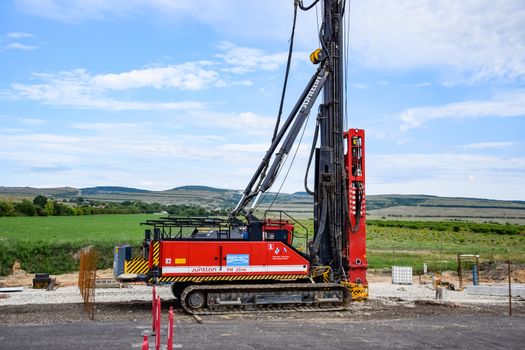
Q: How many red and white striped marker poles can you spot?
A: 4